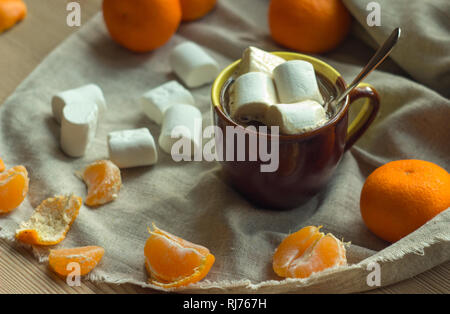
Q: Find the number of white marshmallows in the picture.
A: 10